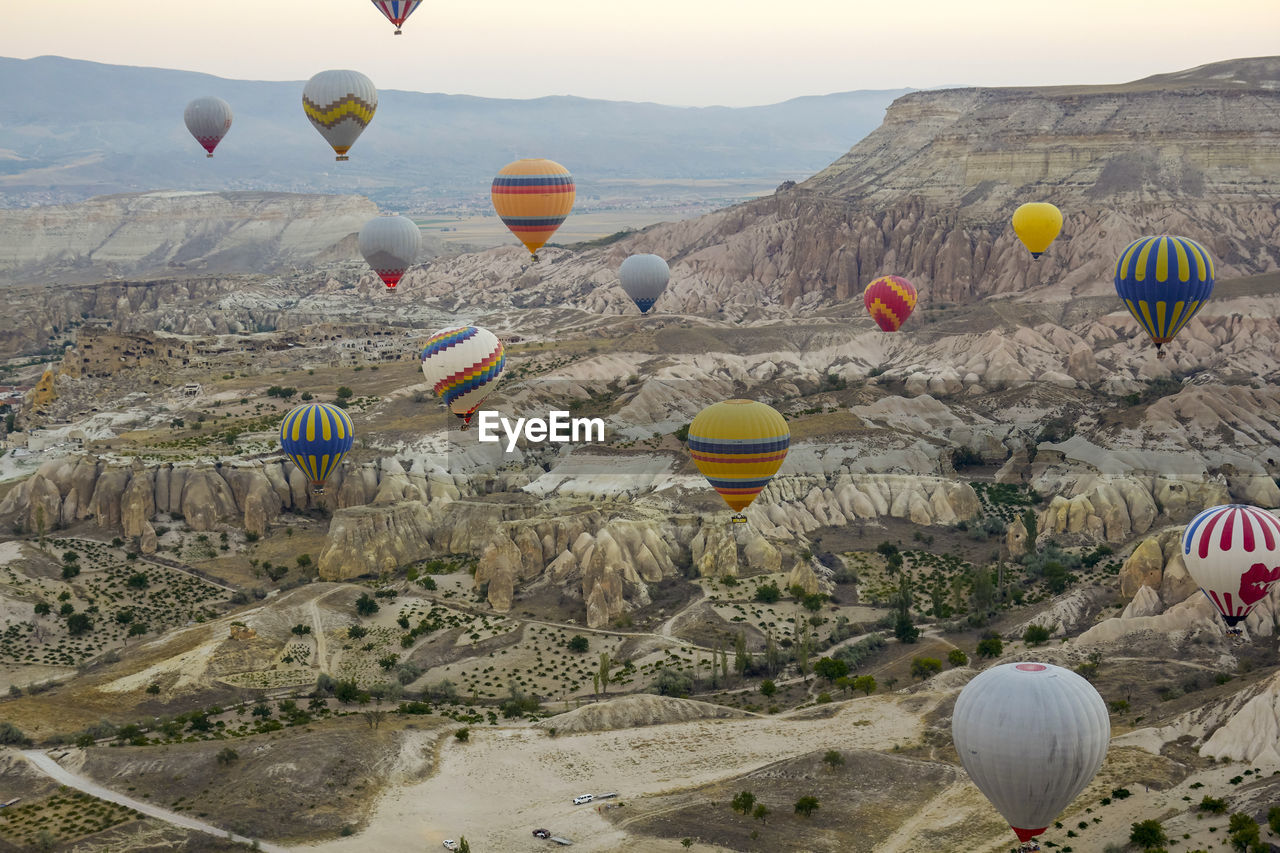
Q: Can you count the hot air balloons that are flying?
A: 14